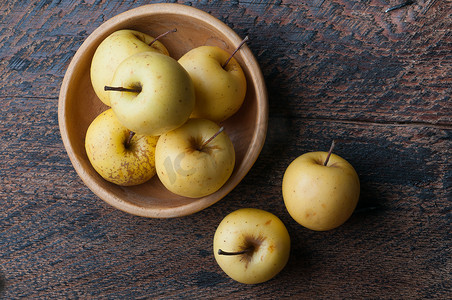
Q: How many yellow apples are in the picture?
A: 7